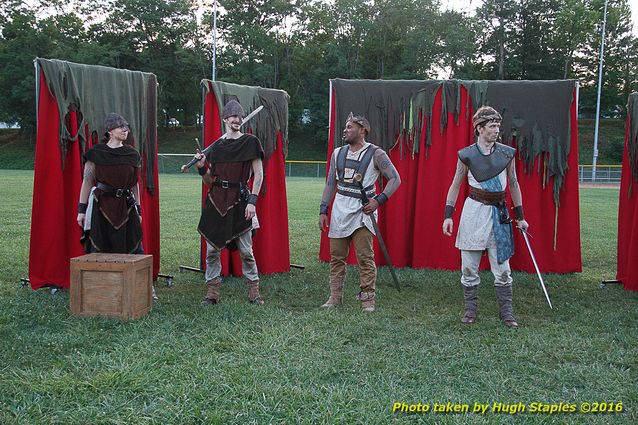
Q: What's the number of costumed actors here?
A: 4